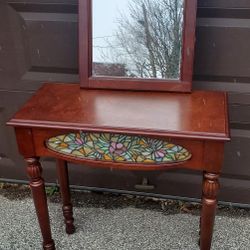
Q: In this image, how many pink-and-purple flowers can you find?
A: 3